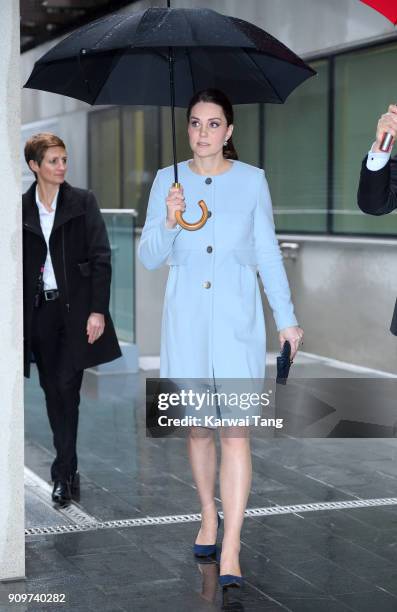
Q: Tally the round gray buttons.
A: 4